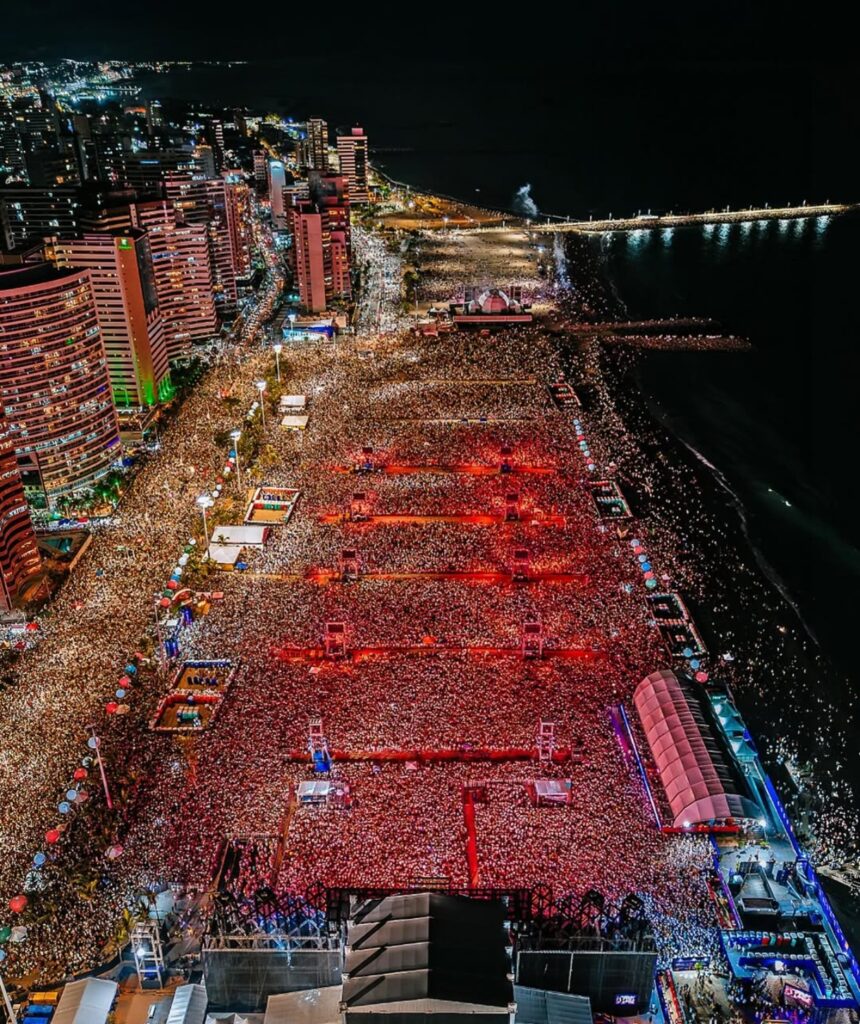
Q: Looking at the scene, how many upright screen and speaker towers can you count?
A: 10